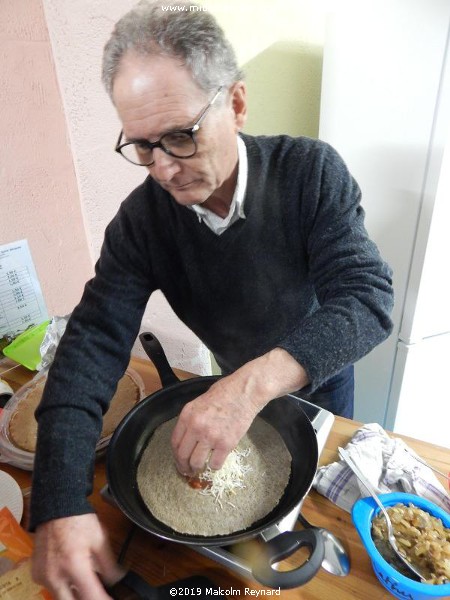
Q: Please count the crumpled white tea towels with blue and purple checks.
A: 1